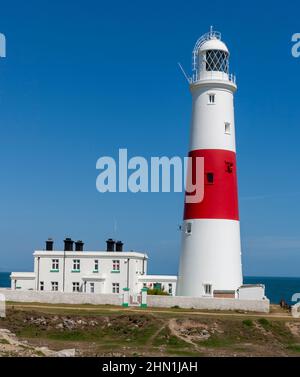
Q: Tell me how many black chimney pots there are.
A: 5